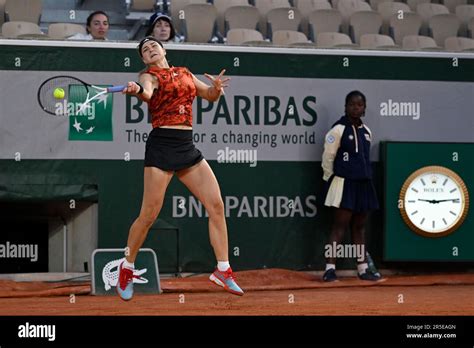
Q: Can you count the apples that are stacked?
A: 0